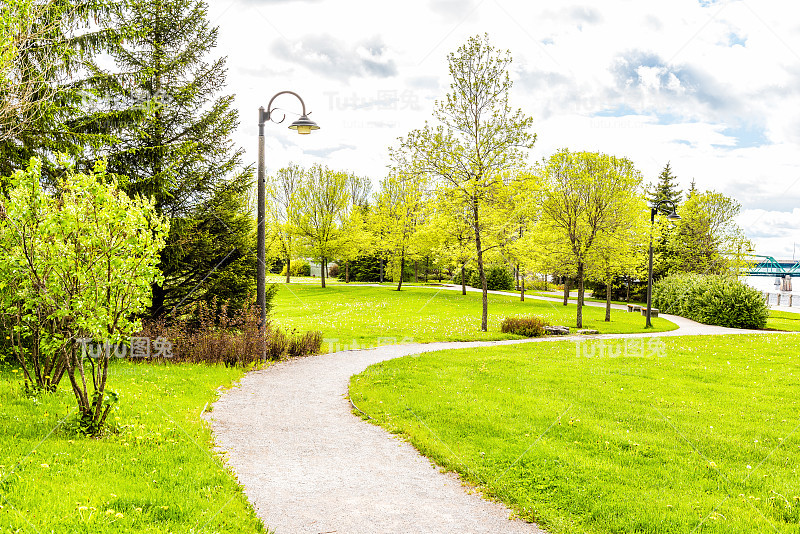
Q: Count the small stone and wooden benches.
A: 2